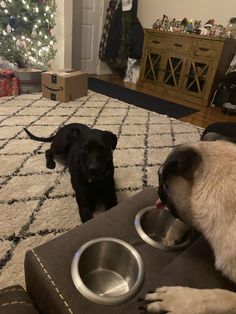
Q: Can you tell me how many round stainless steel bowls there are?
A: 2